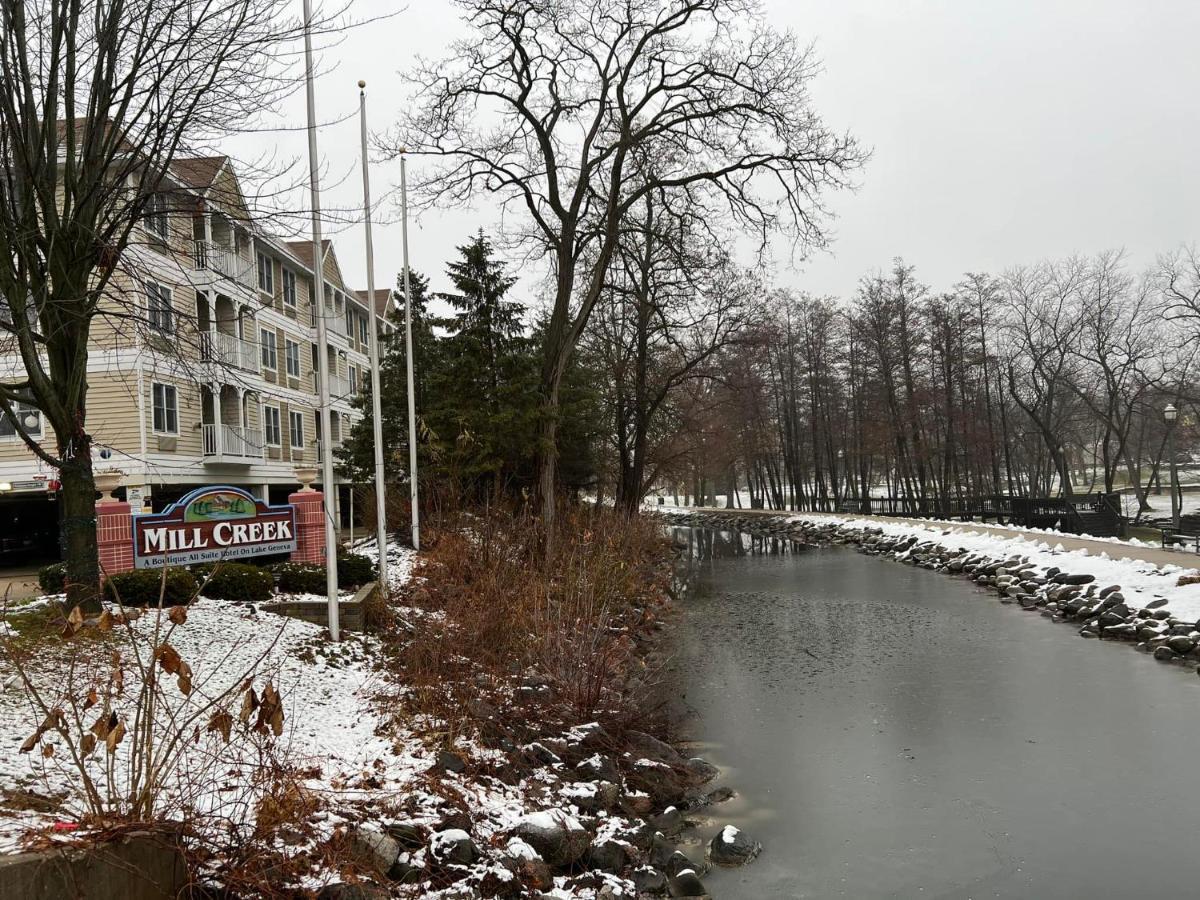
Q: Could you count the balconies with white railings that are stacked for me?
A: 3